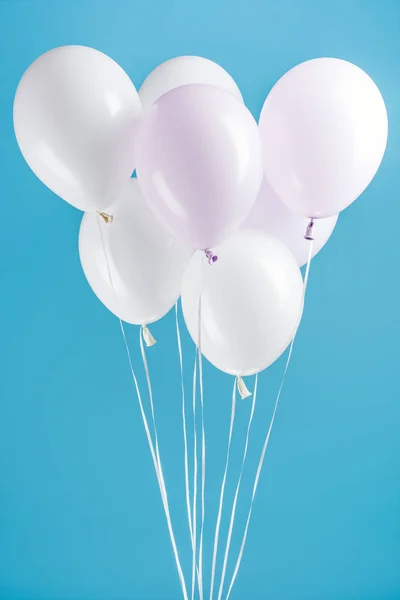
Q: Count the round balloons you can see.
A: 7